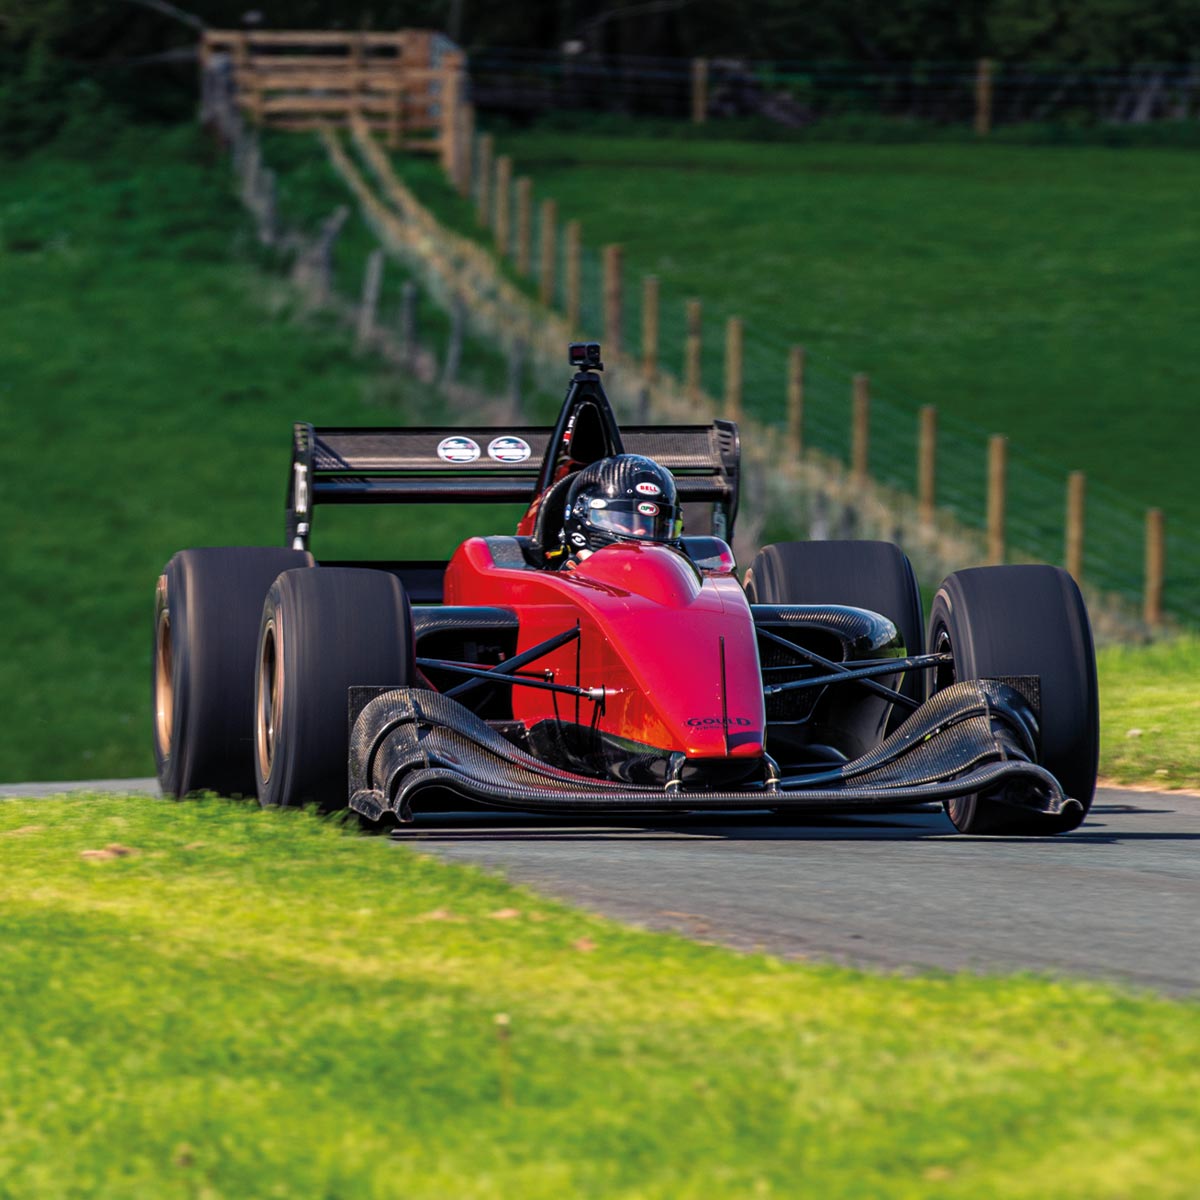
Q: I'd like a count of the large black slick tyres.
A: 4